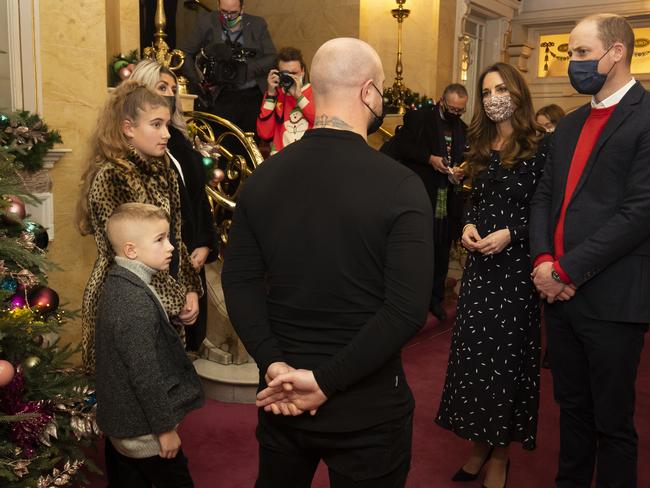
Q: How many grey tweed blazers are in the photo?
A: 1